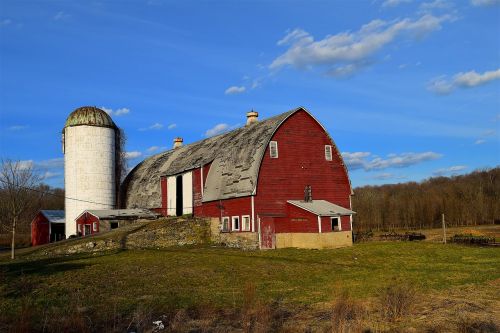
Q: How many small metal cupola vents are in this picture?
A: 2